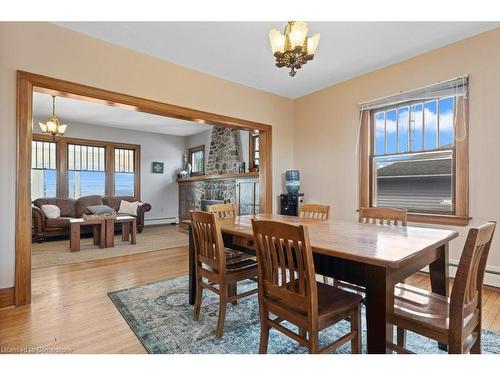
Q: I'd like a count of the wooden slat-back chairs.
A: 6